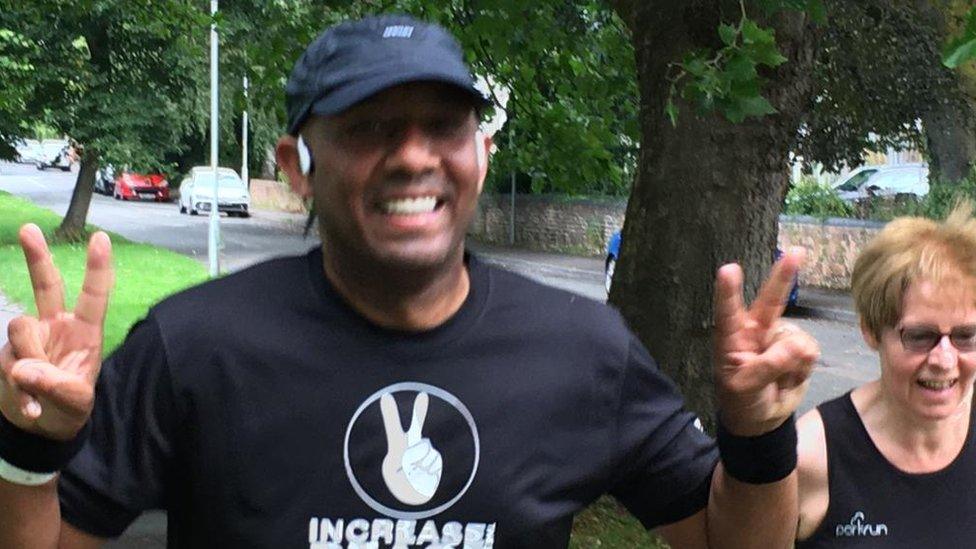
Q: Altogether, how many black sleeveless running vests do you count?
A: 1